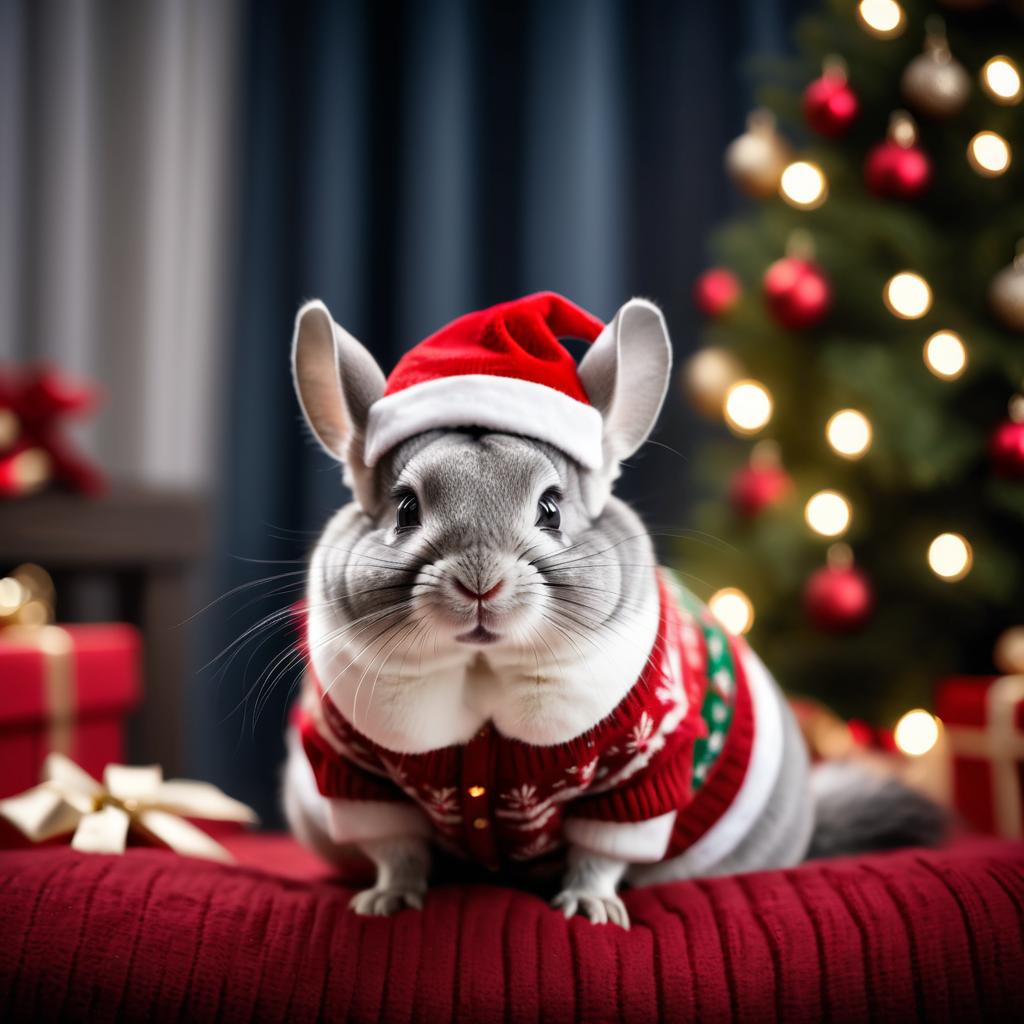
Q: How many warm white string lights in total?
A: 12